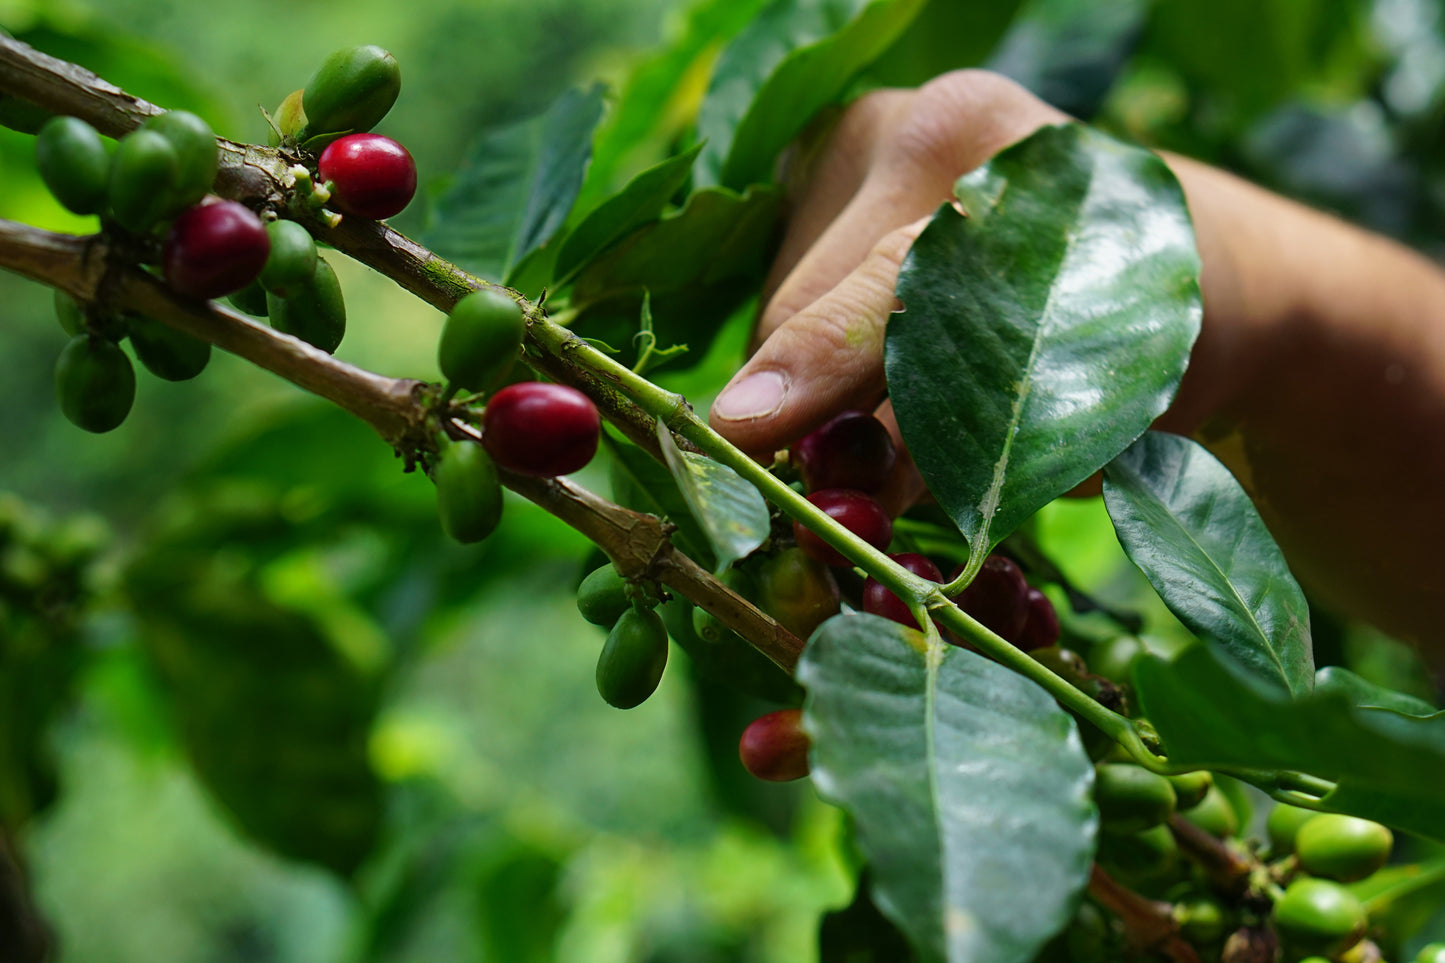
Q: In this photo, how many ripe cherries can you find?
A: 9